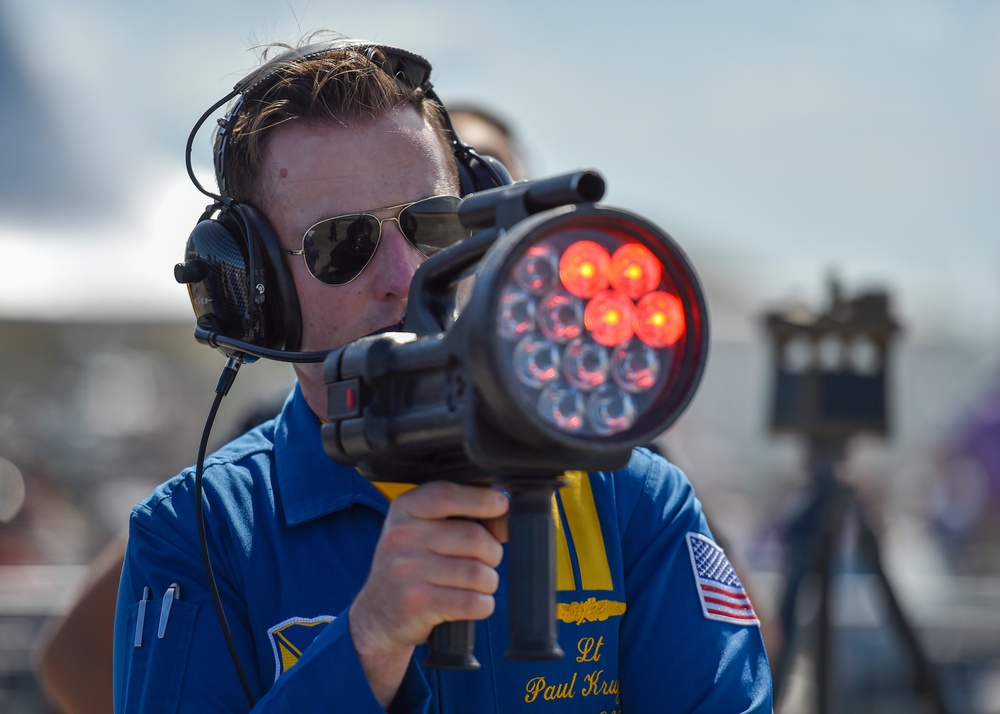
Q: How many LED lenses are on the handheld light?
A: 12